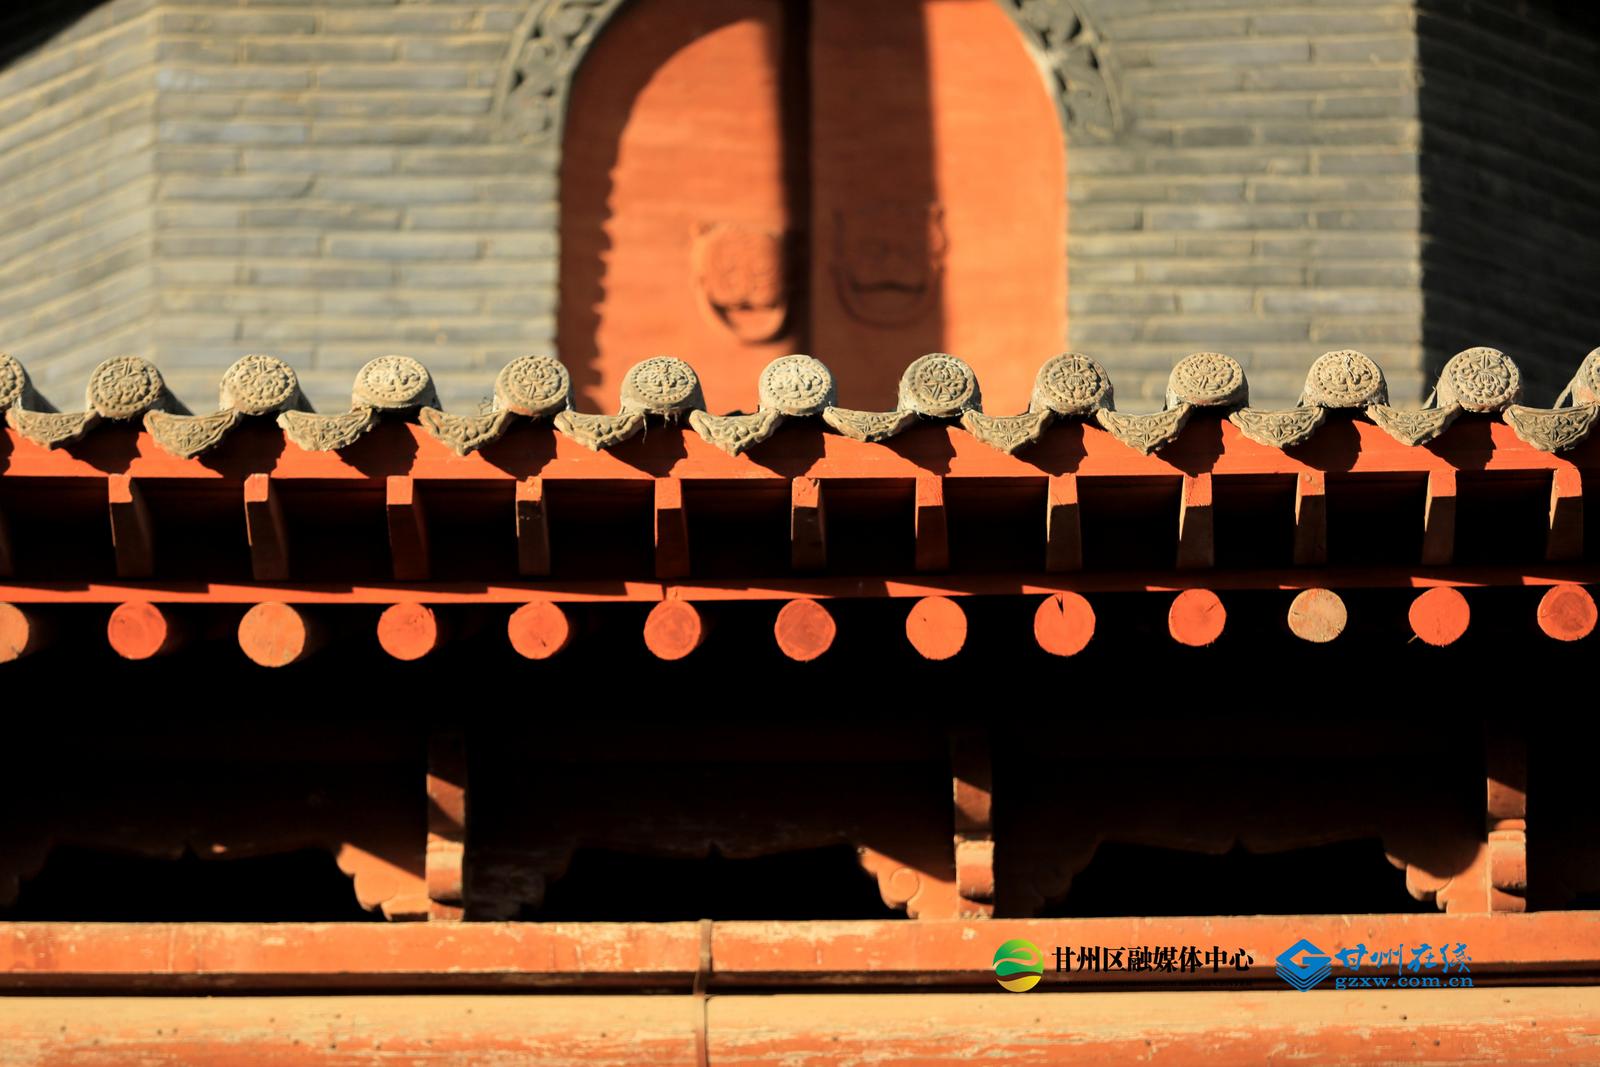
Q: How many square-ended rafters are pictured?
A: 12